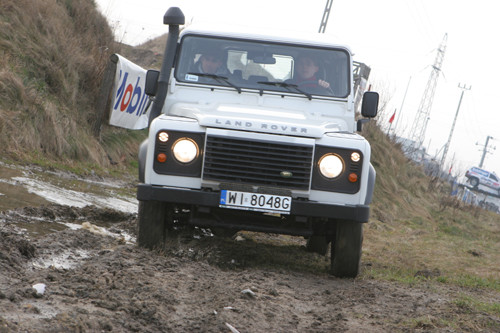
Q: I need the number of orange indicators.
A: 2